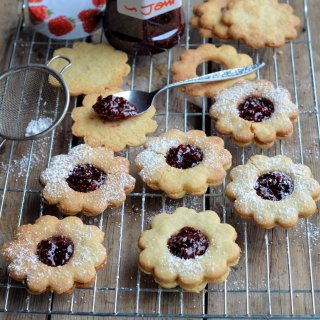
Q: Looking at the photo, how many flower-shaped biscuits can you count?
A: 11